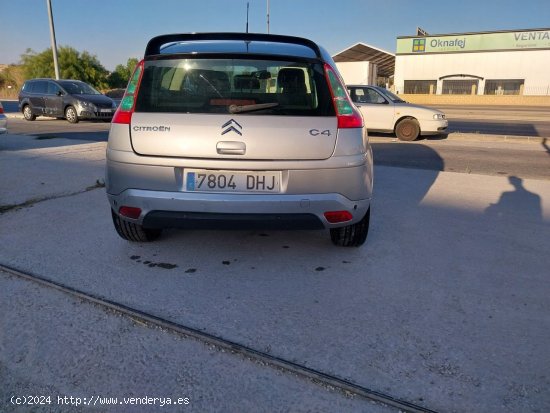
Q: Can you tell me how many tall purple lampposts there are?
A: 0